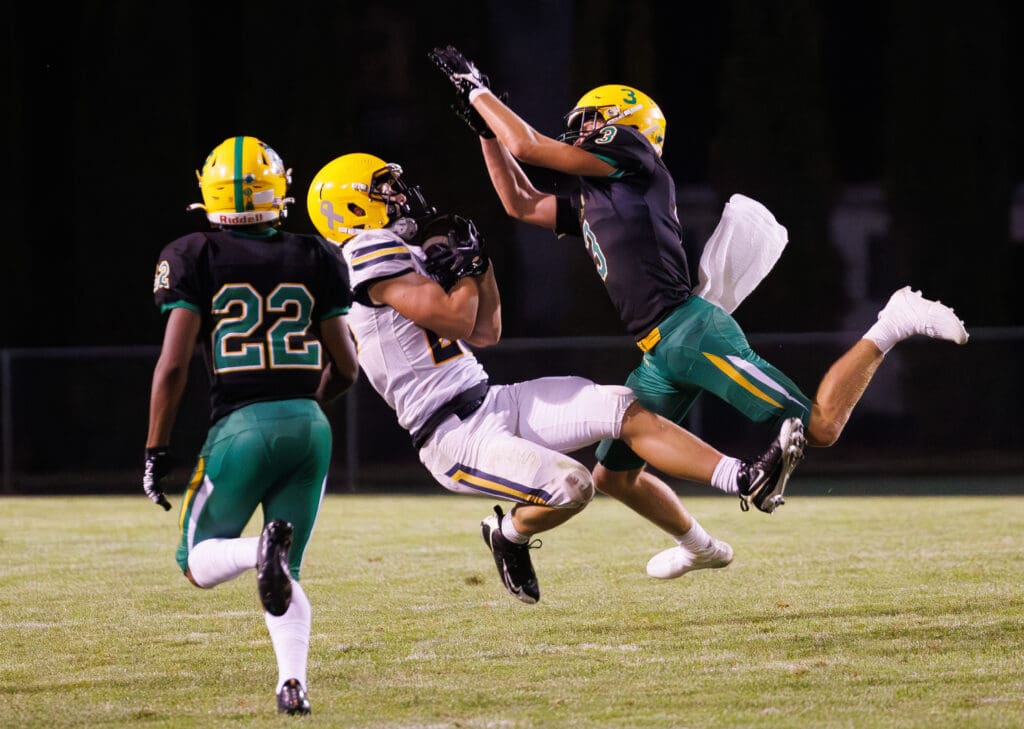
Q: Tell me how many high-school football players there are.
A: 3